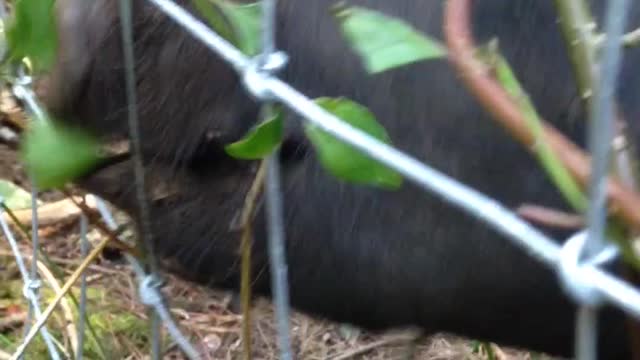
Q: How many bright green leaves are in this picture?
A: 6